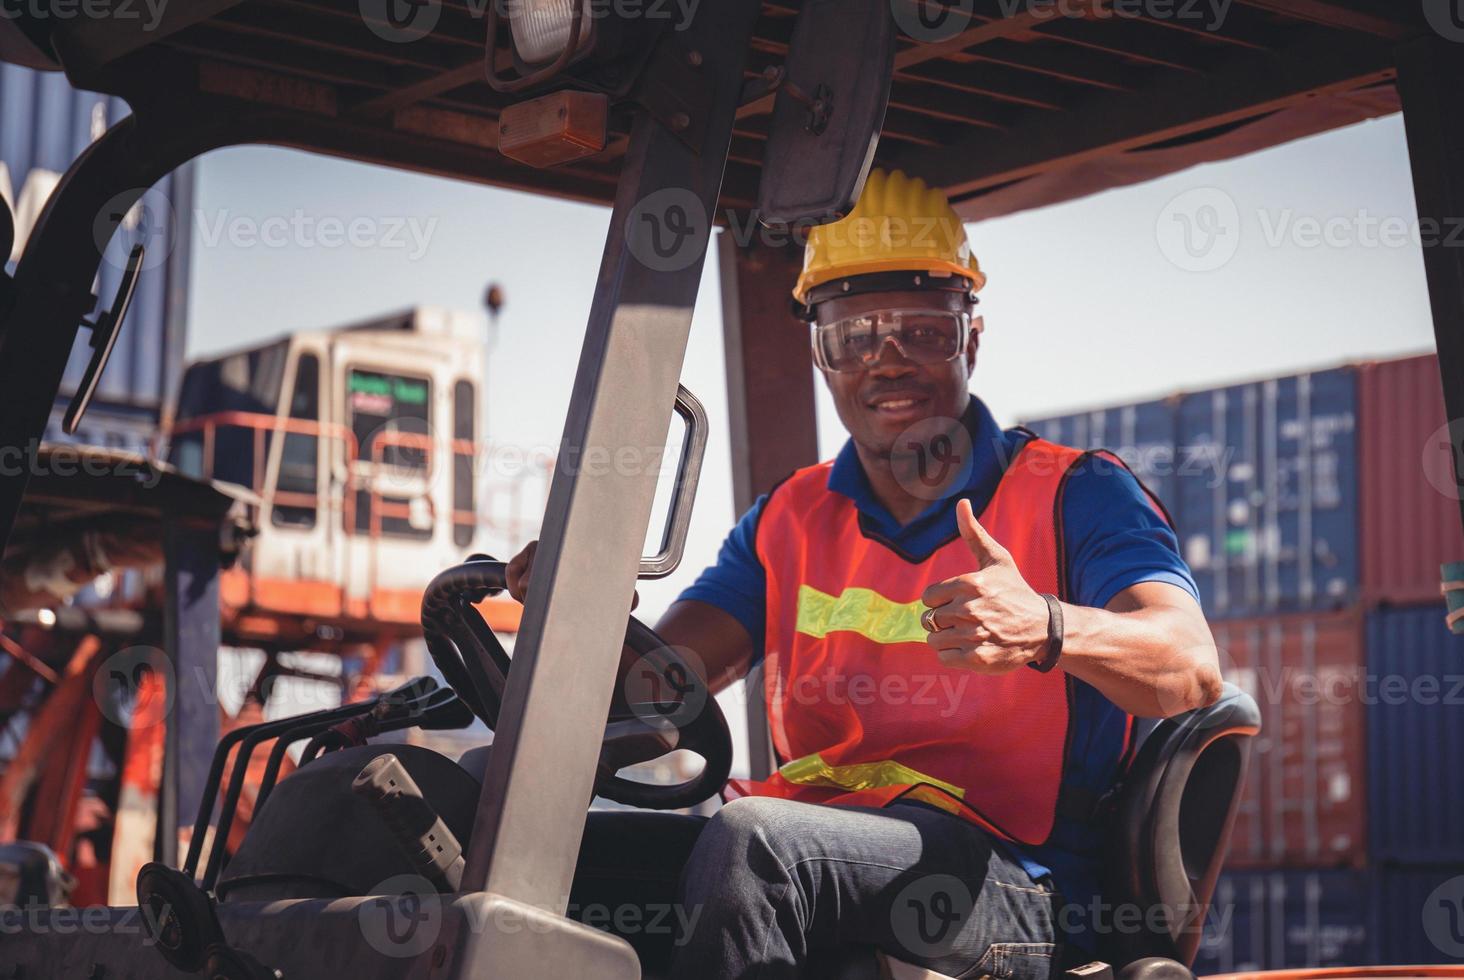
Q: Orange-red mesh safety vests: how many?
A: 1